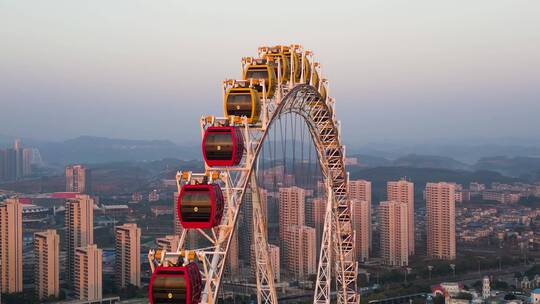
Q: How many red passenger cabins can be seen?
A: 3